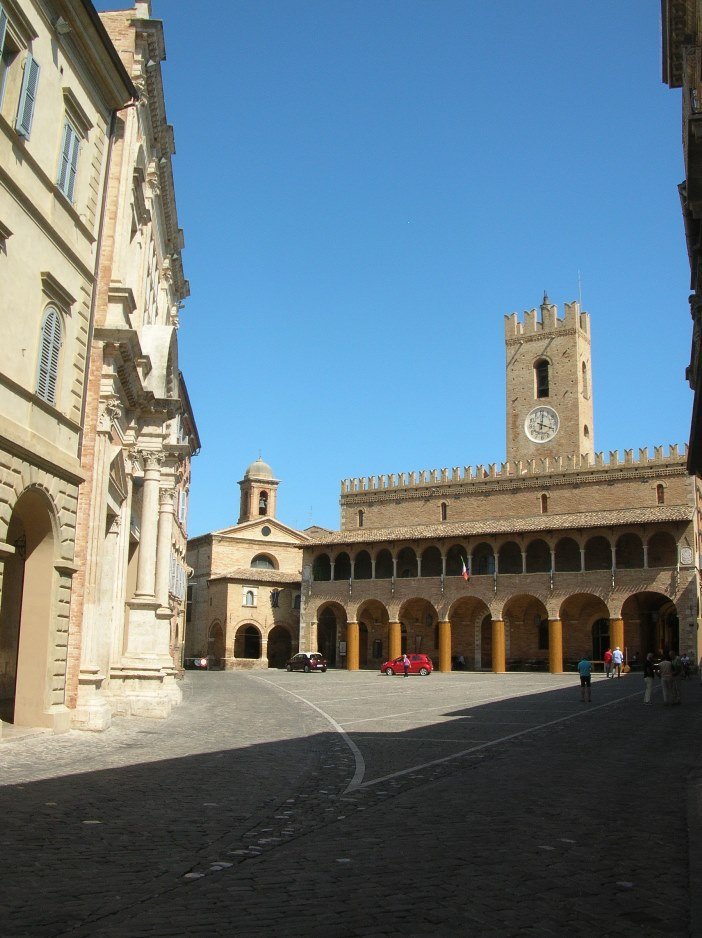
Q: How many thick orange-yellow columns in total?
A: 6